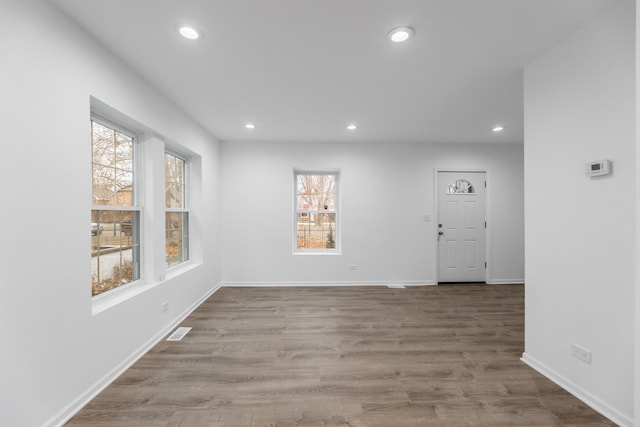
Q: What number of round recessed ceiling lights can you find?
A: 5